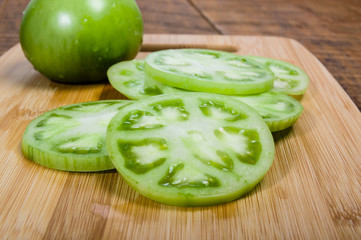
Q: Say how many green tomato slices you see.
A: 6